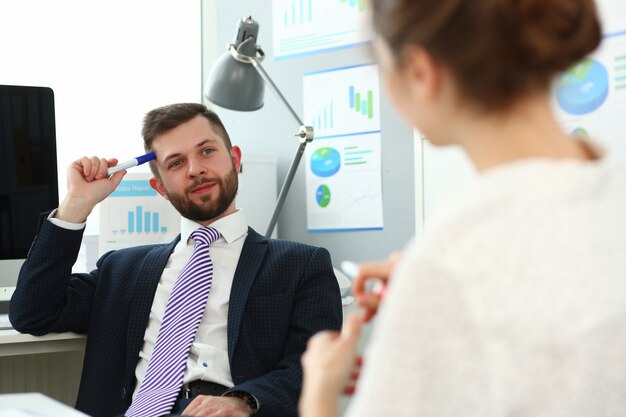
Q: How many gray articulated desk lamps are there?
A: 1